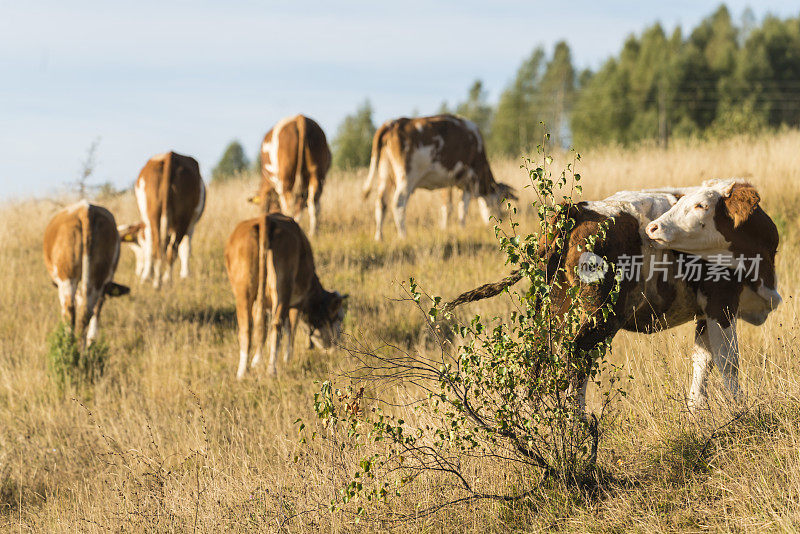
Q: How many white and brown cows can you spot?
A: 6